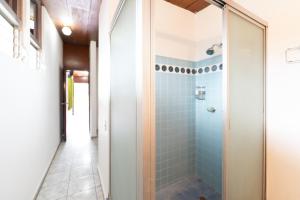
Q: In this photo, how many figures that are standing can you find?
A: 0